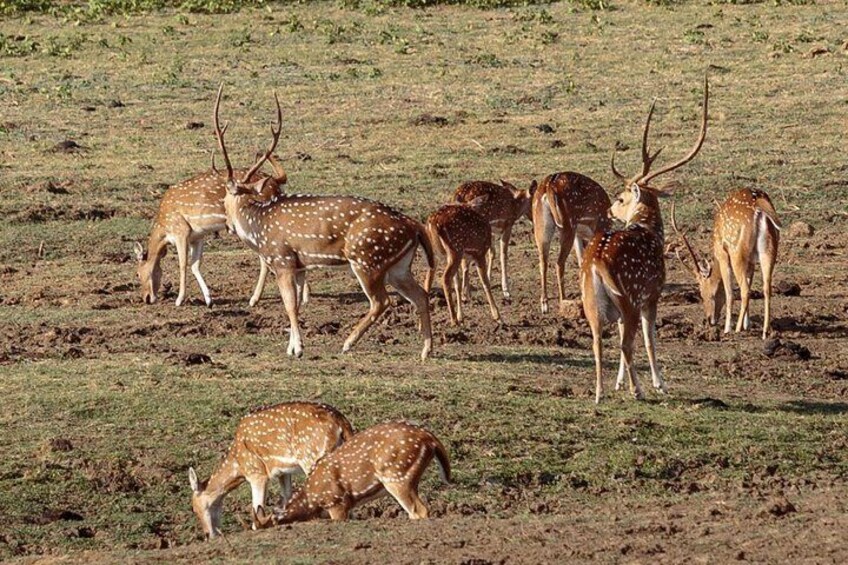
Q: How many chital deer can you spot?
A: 9